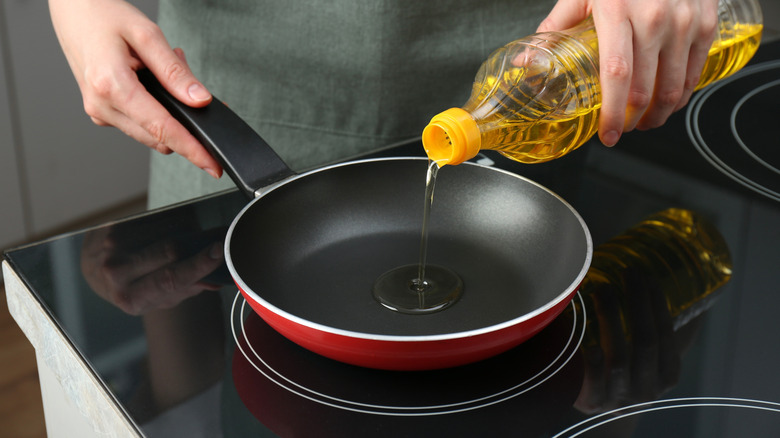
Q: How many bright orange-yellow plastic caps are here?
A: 1